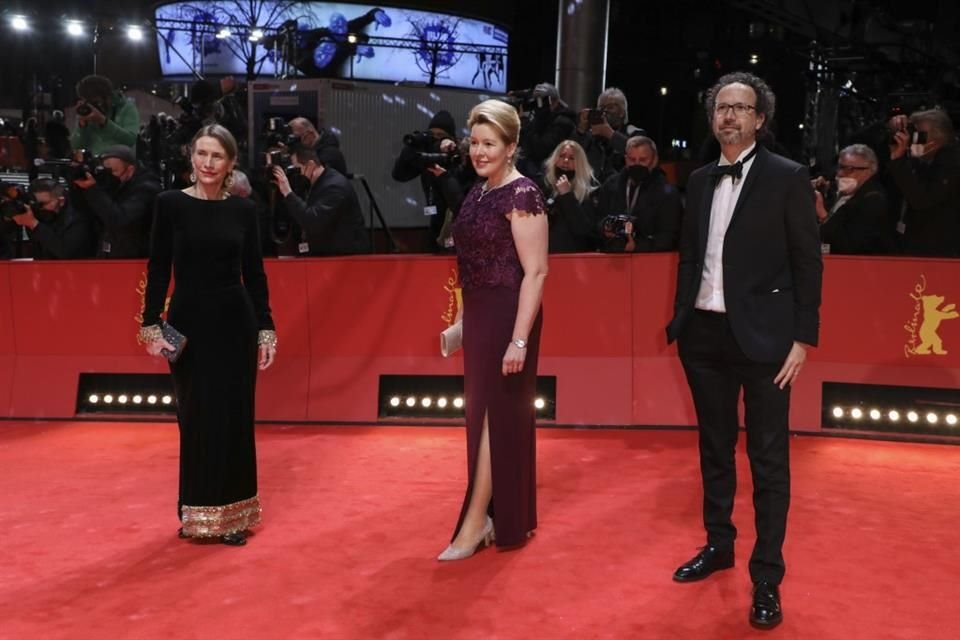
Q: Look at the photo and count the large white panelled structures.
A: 1